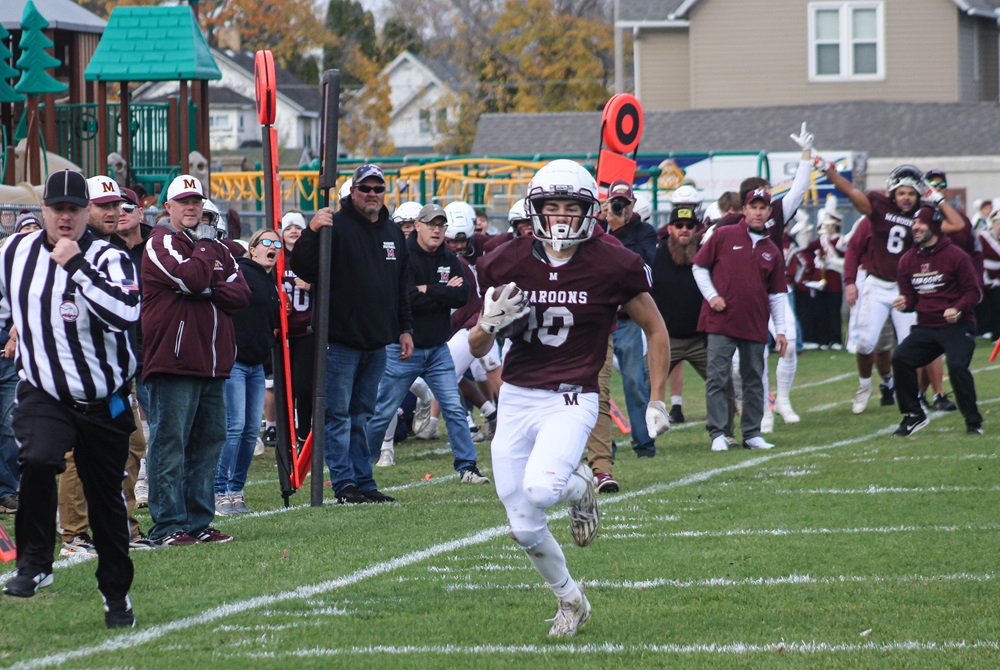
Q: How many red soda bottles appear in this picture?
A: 0